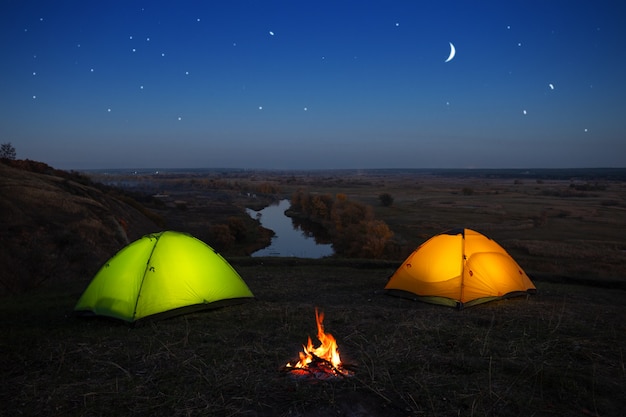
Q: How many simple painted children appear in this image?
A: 0